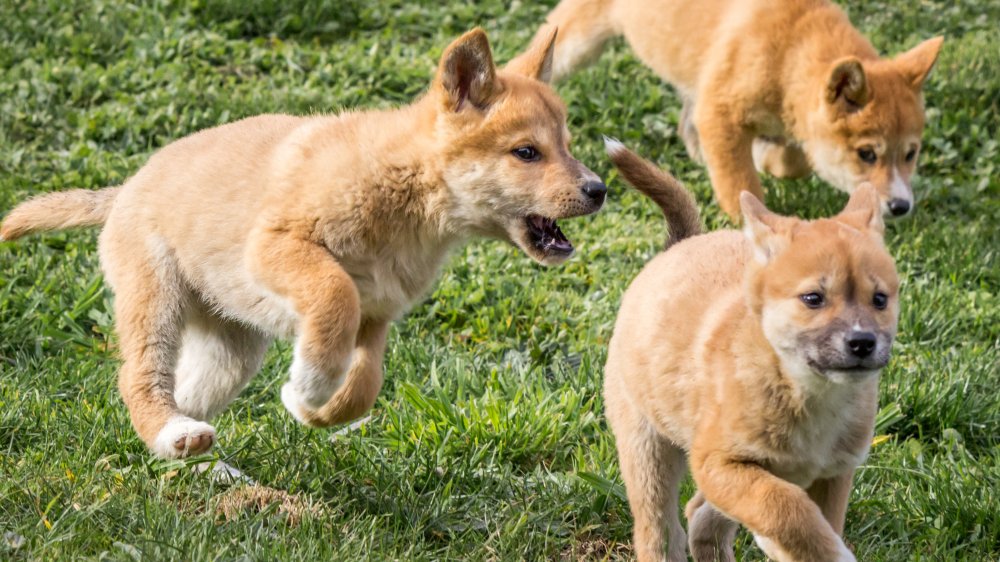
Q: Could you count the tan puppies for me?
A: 3